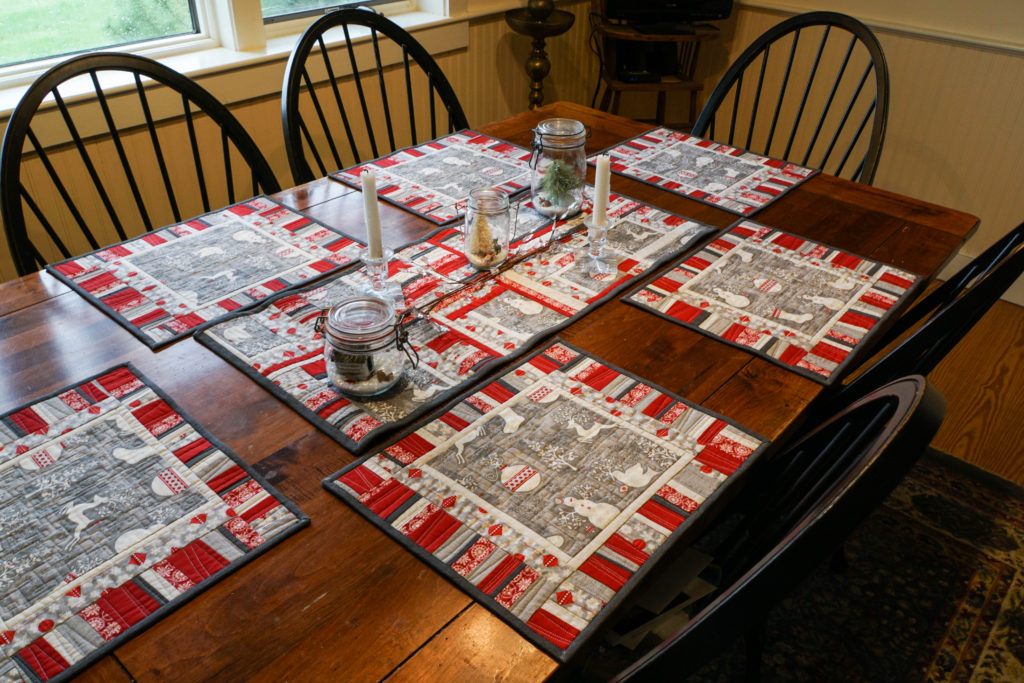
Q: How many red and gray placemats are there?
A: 6